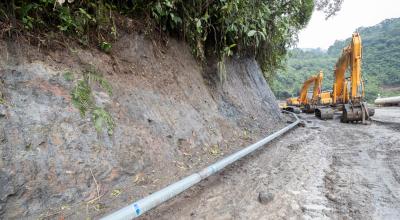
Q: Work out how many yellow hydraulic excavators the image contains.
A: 2